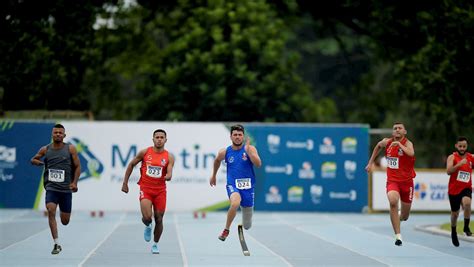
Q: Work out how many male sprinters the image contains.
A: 5